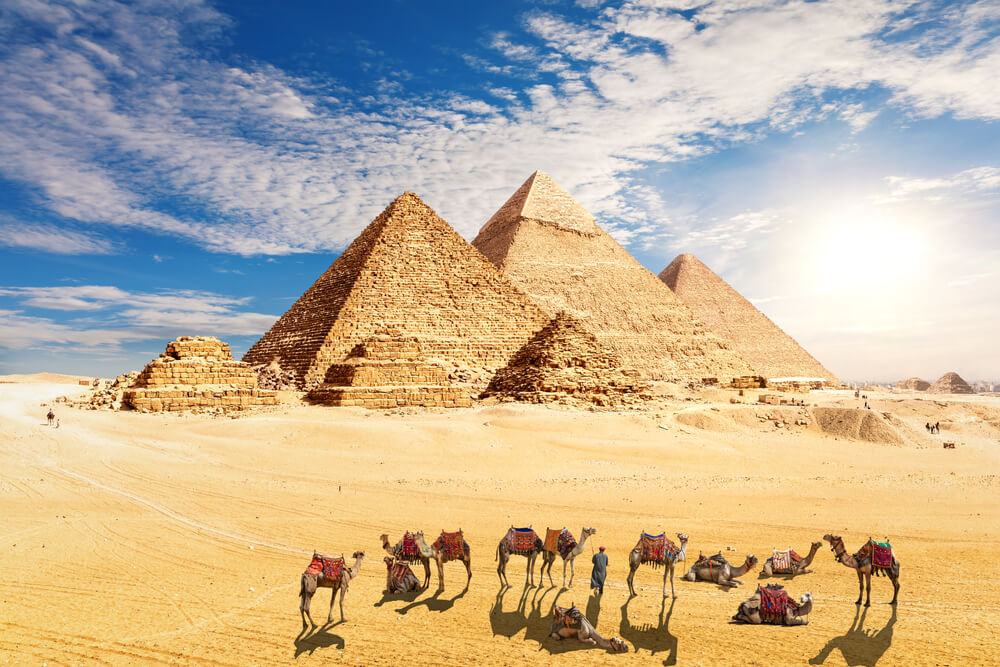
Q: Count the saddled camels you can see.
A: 12